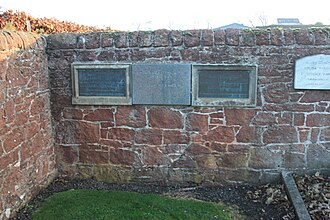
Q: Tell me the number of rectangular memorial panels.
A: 3